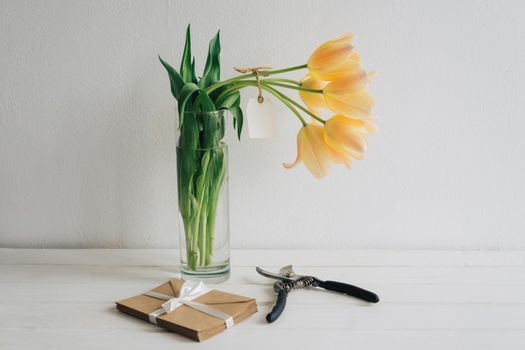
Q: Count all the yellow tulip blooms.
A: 5